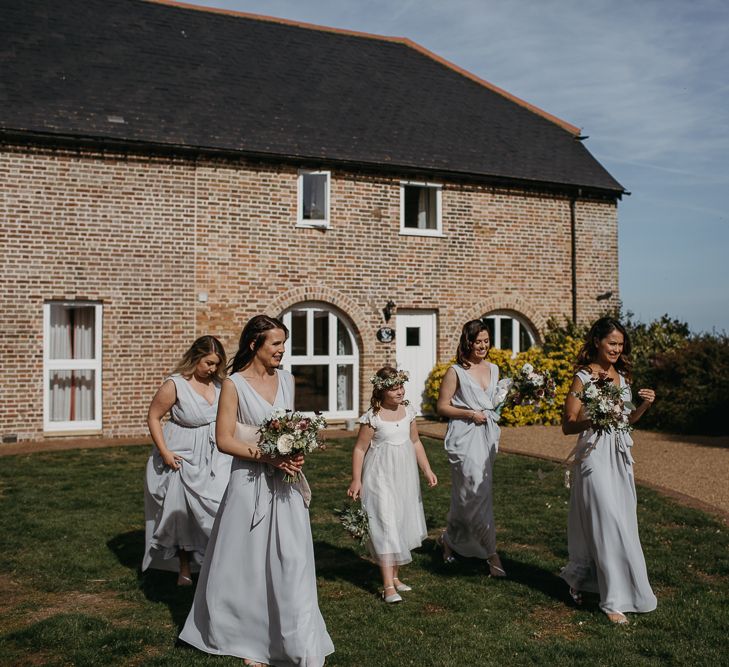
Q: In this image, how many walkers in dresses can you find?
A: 5